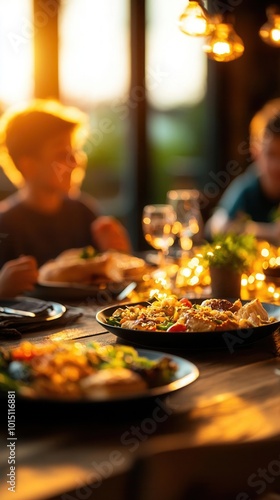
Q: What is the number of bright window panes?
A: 3